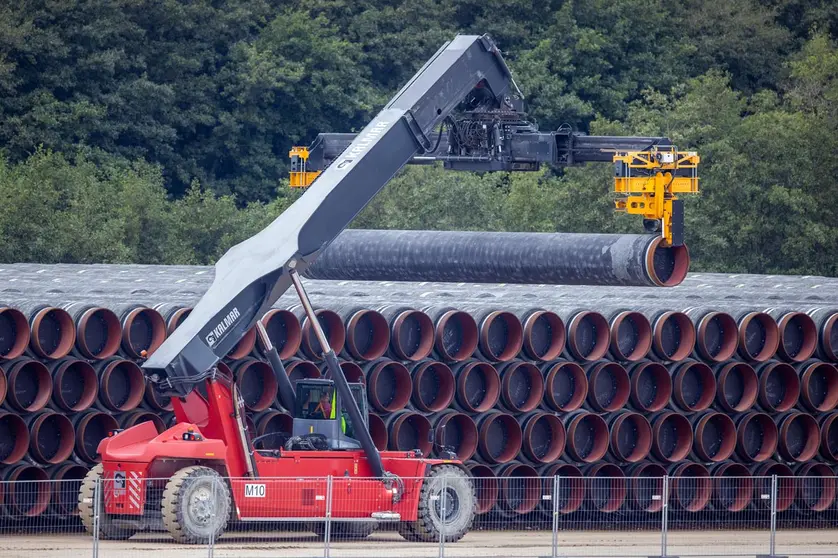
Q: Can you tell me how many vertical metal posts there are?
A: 7